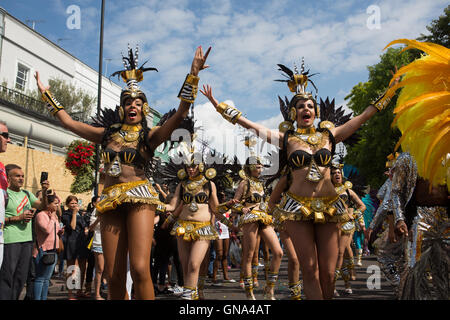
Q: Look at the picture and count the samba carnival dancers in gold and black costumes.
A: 5